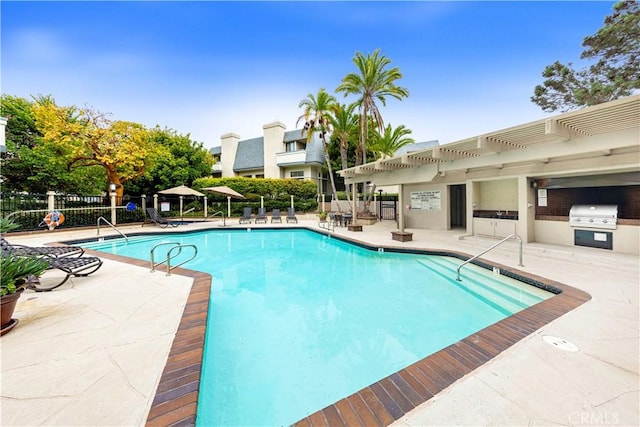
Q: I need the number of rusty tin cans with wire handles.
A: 0